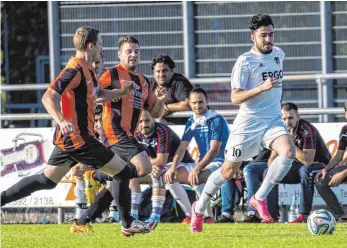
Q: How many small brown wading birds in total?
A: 0